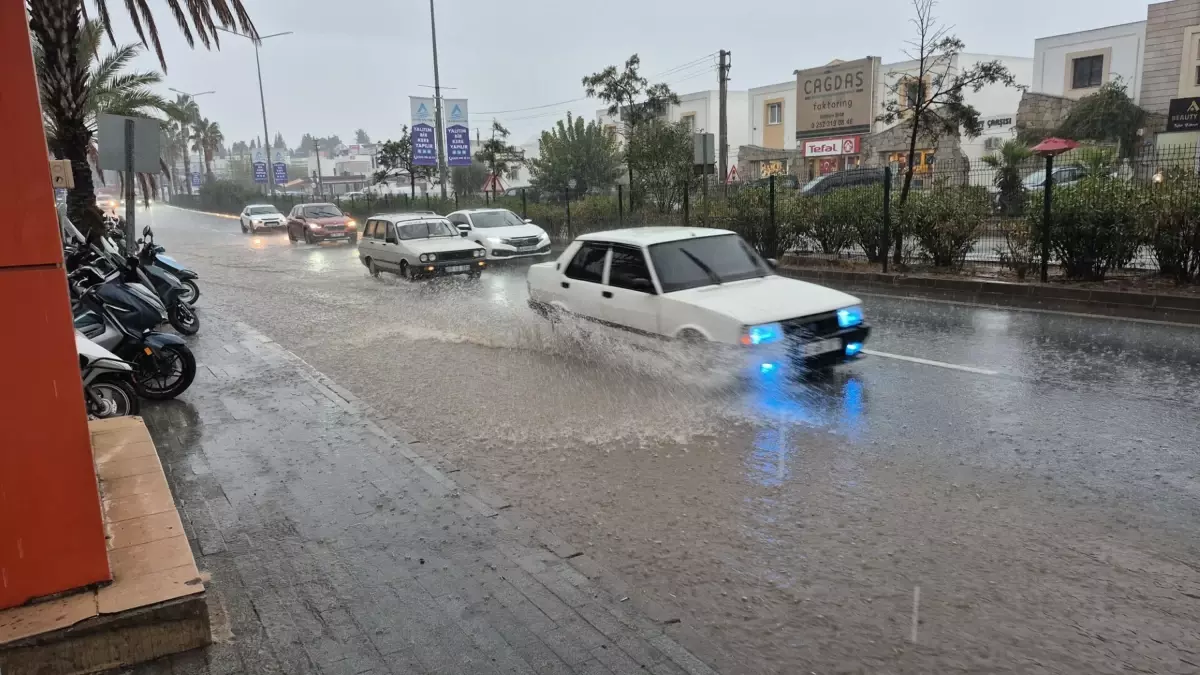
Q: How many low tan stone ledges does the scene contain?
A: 1